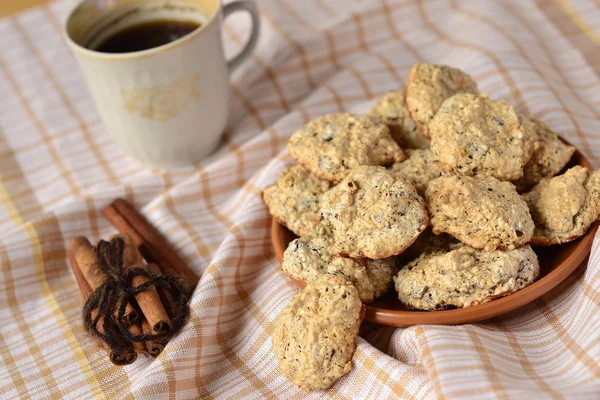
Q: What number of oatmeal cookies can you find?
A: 13